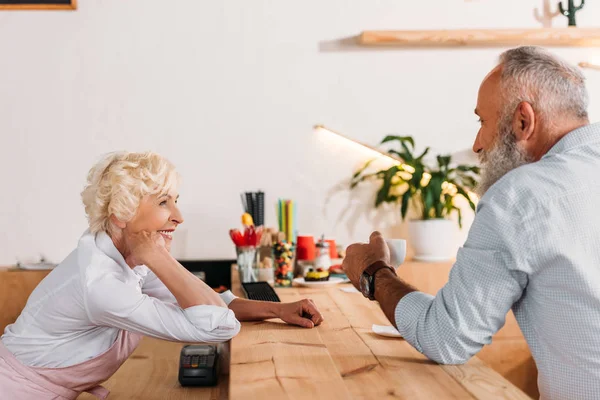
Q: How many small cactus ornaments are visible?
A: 1